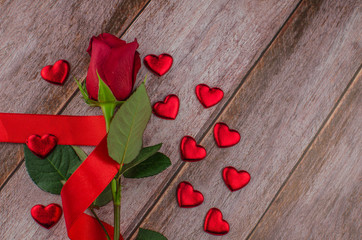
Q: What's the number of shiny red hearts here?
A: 11